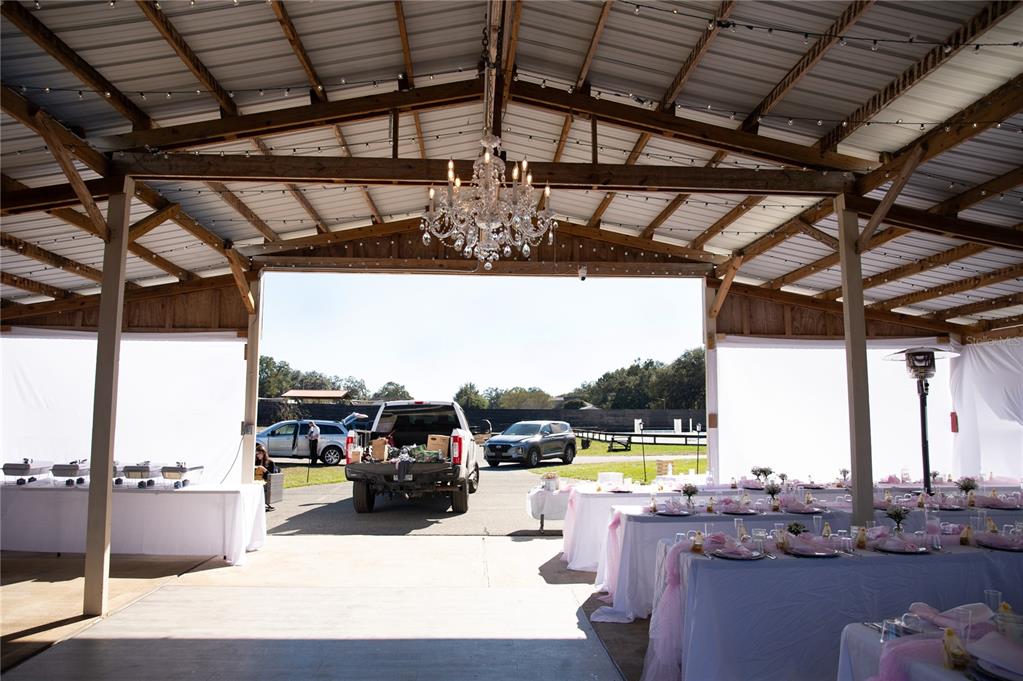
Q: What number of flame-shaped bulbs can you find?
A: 9